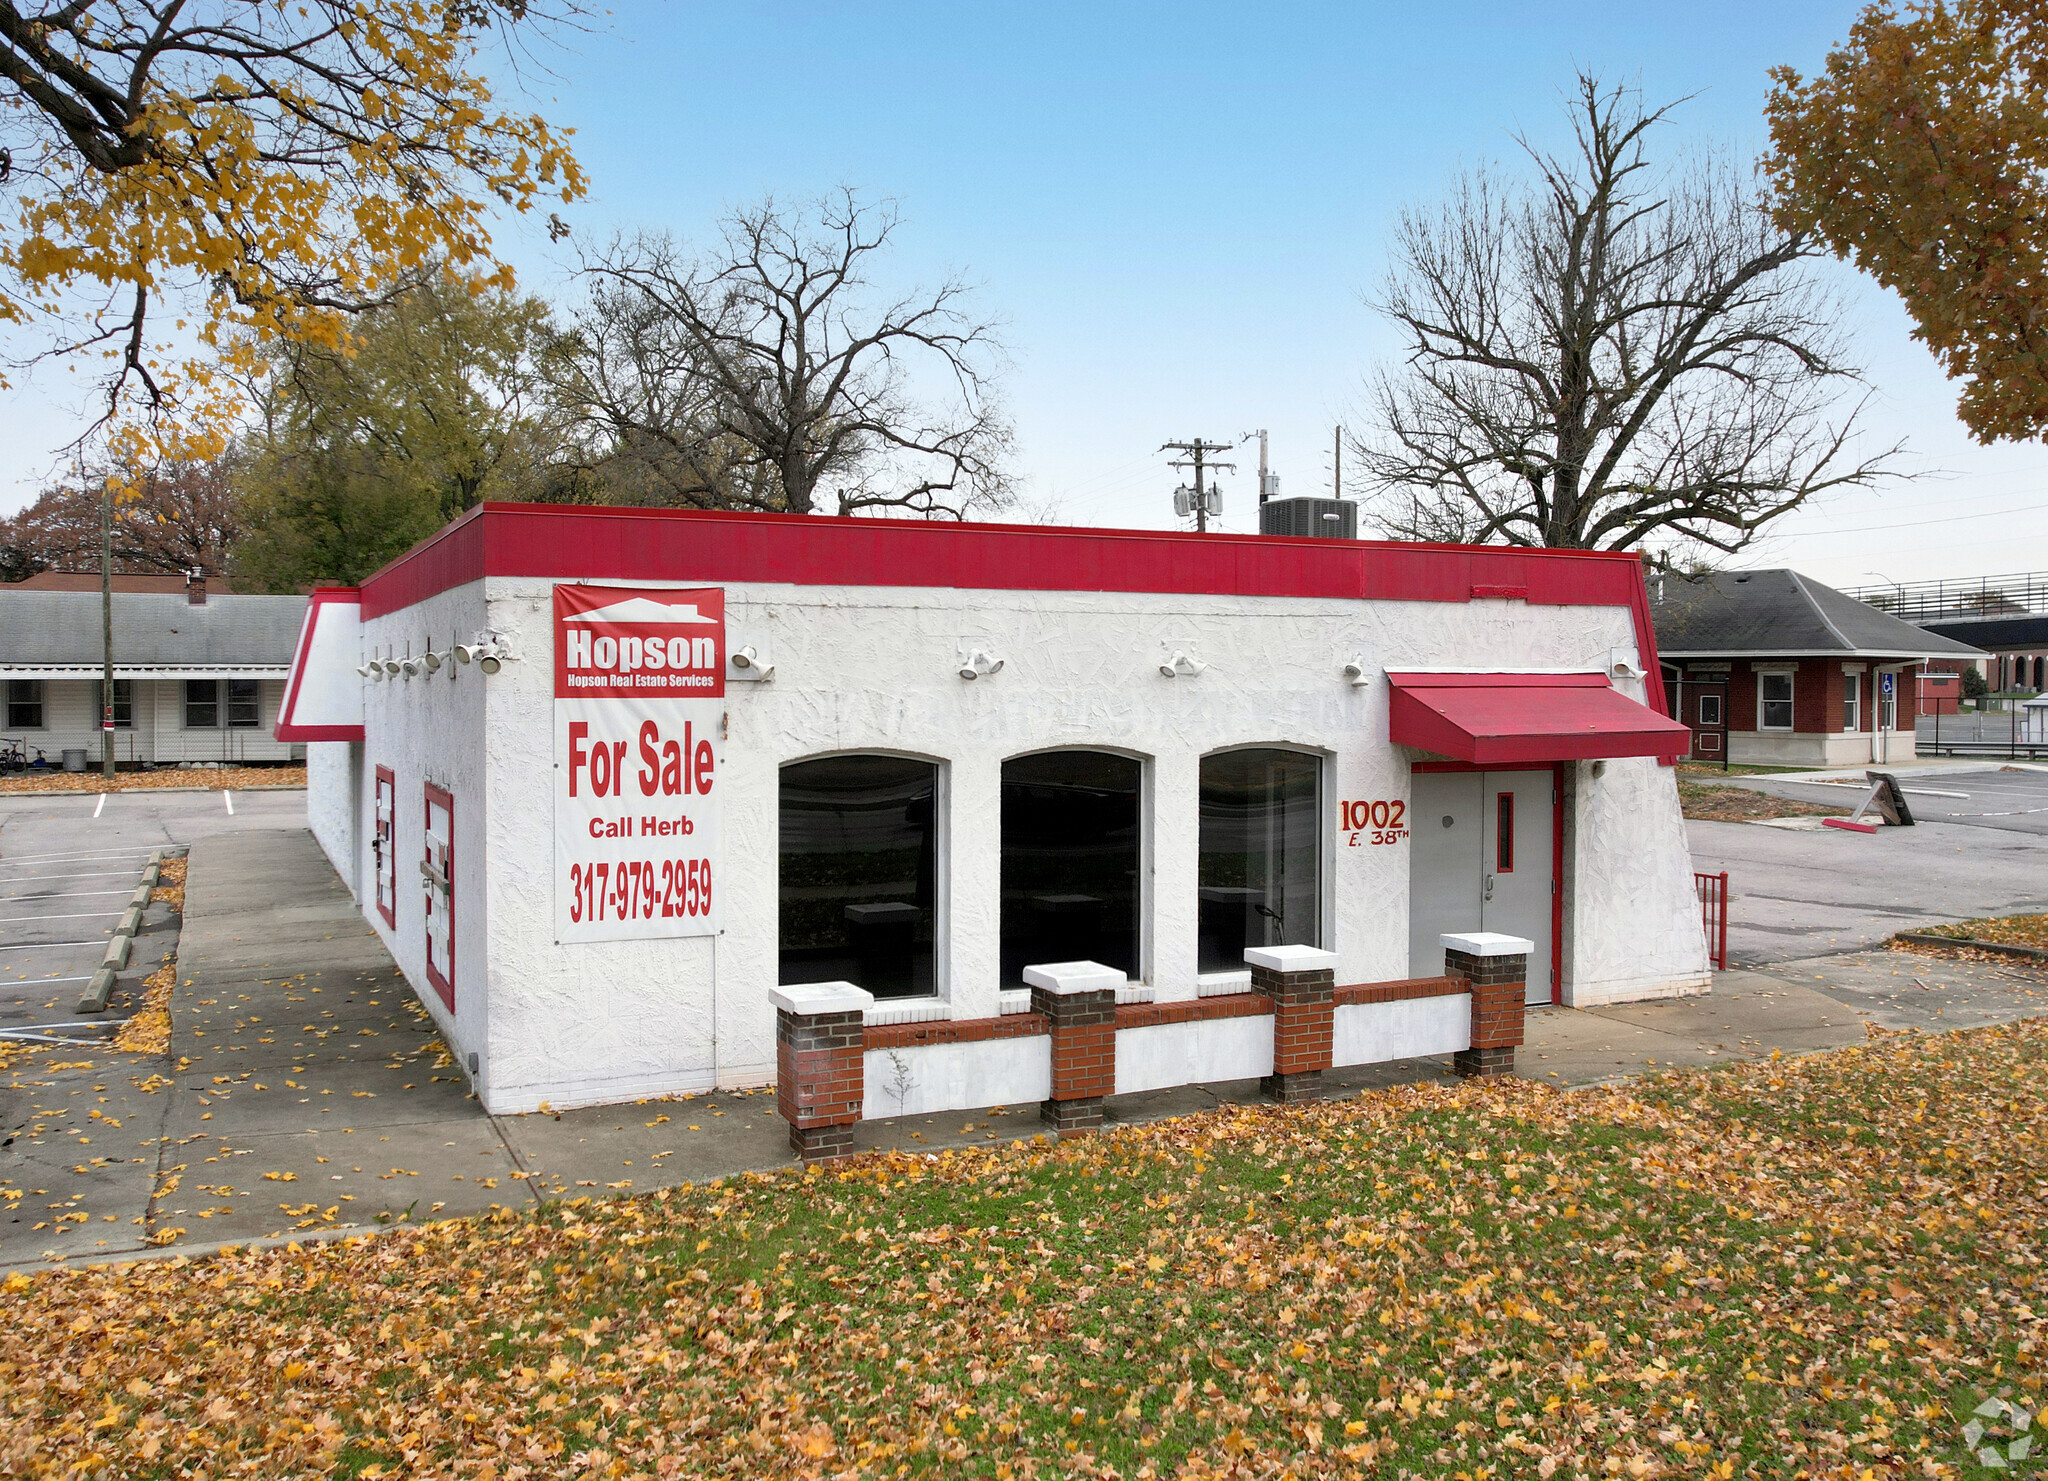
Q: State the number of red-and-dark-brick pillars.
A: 4